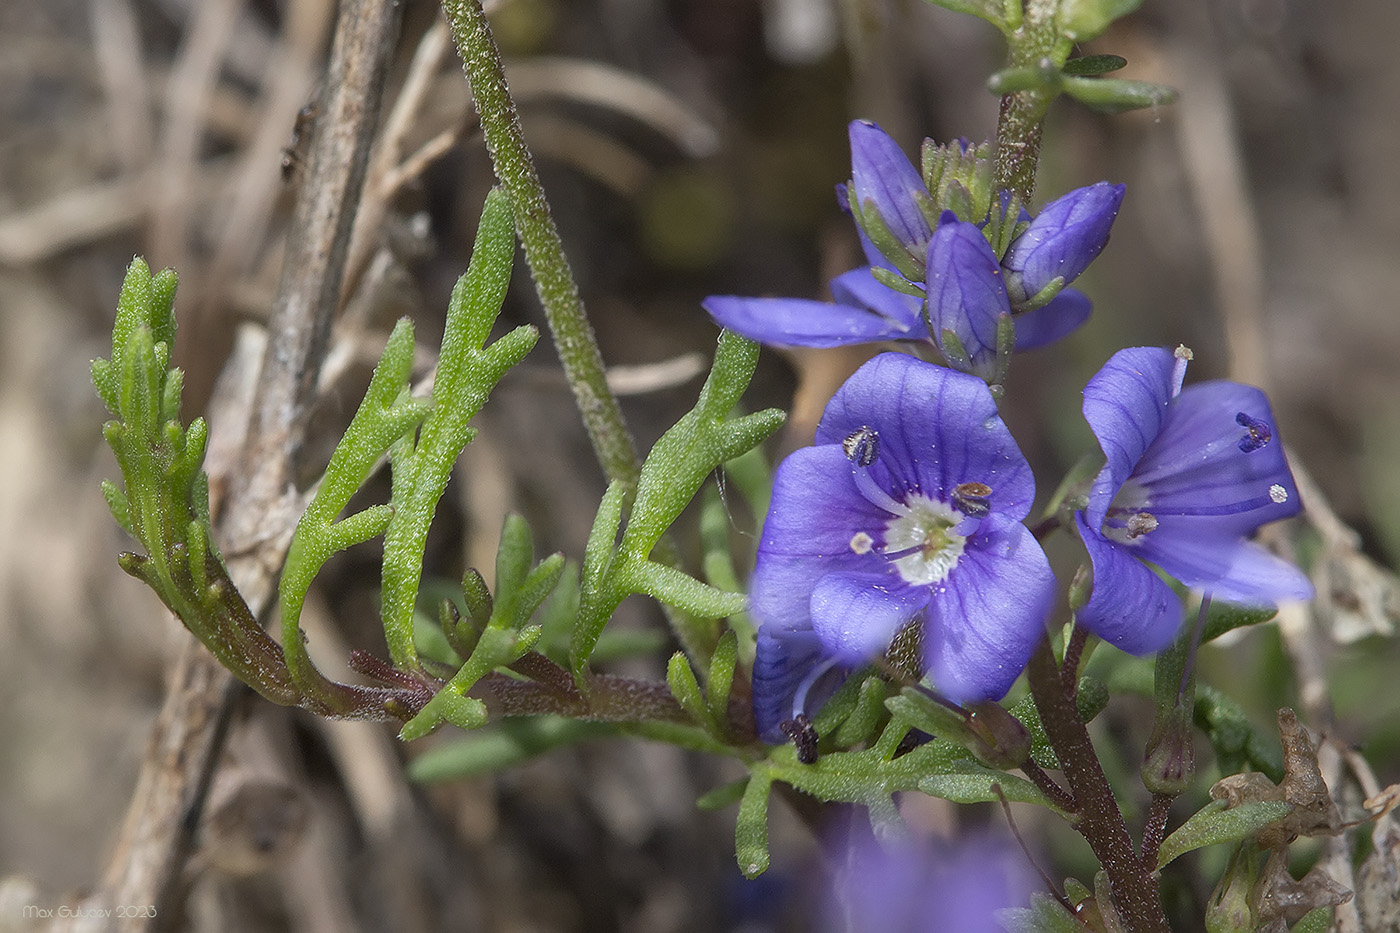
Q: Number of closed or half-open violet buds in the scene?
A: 3